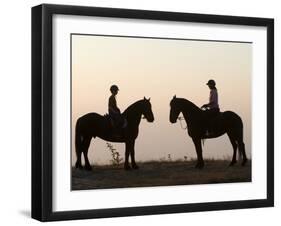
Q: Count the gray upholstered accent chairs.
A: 0